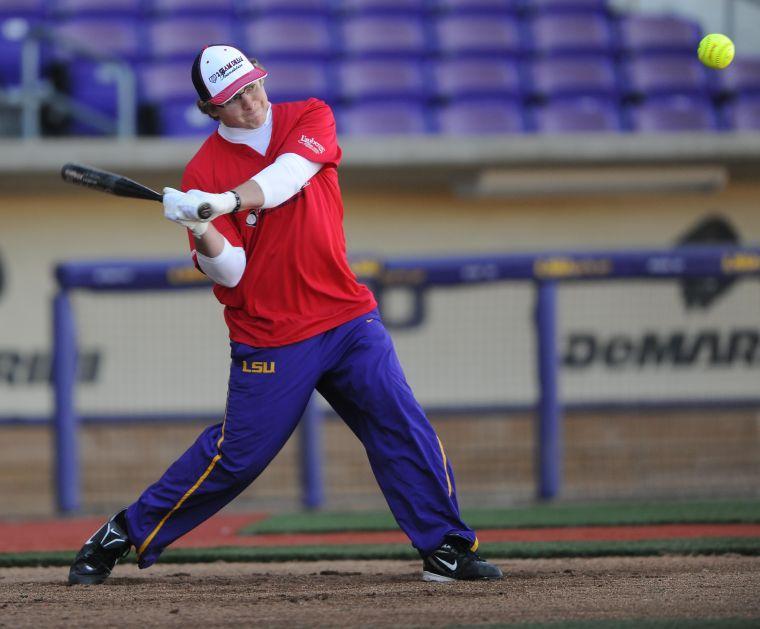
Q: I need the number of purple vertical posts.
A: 3